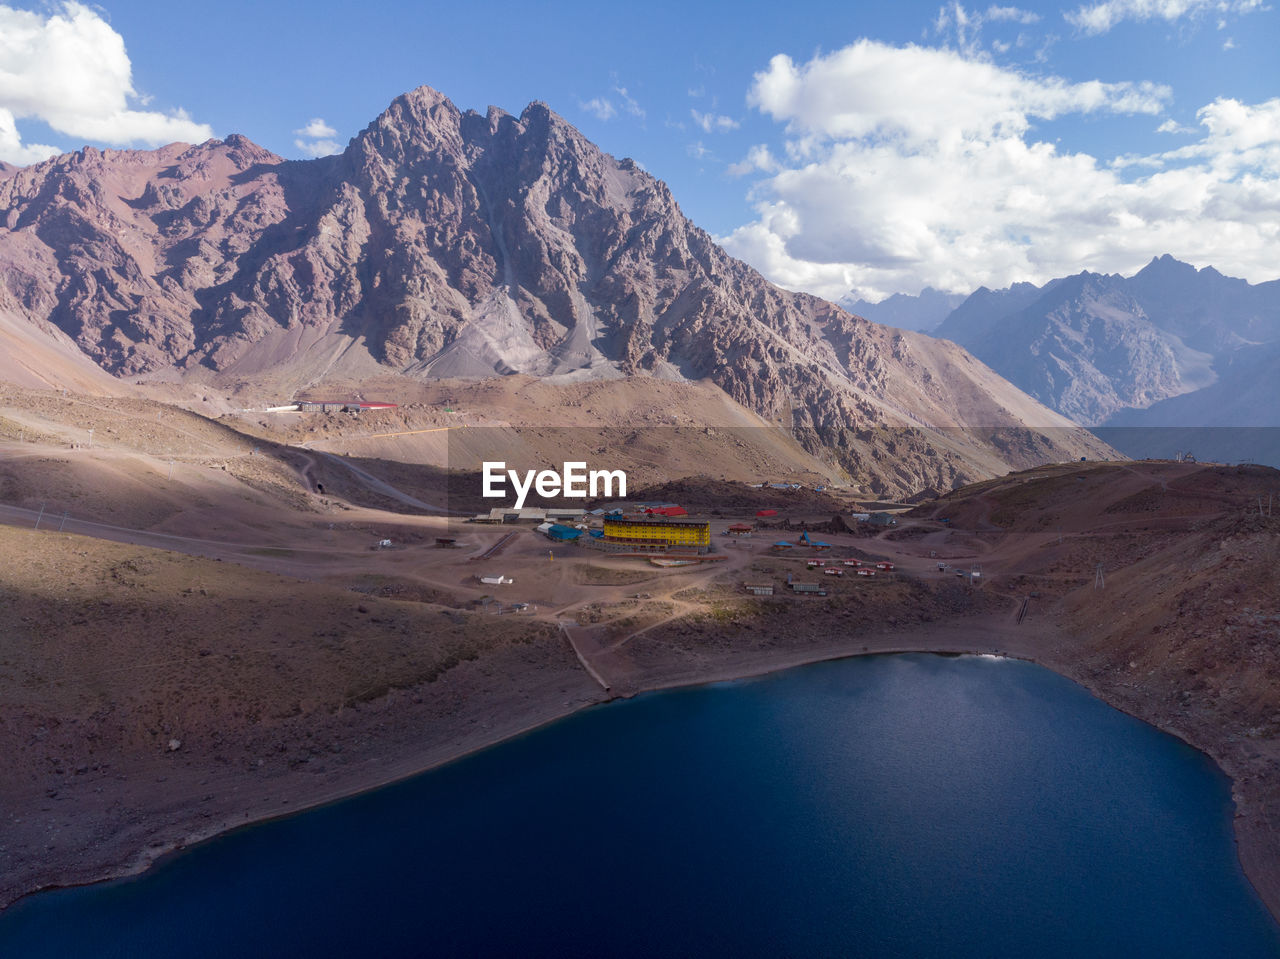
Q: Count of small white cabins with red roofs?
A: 5